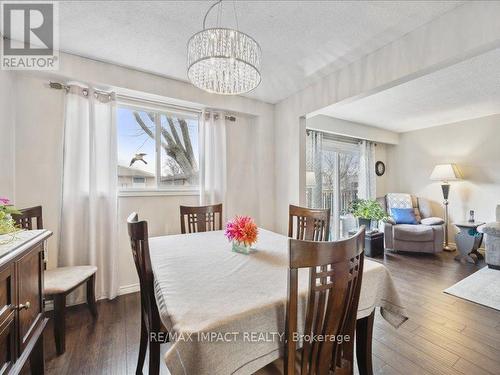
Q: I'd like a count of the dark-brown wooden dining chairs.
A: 5